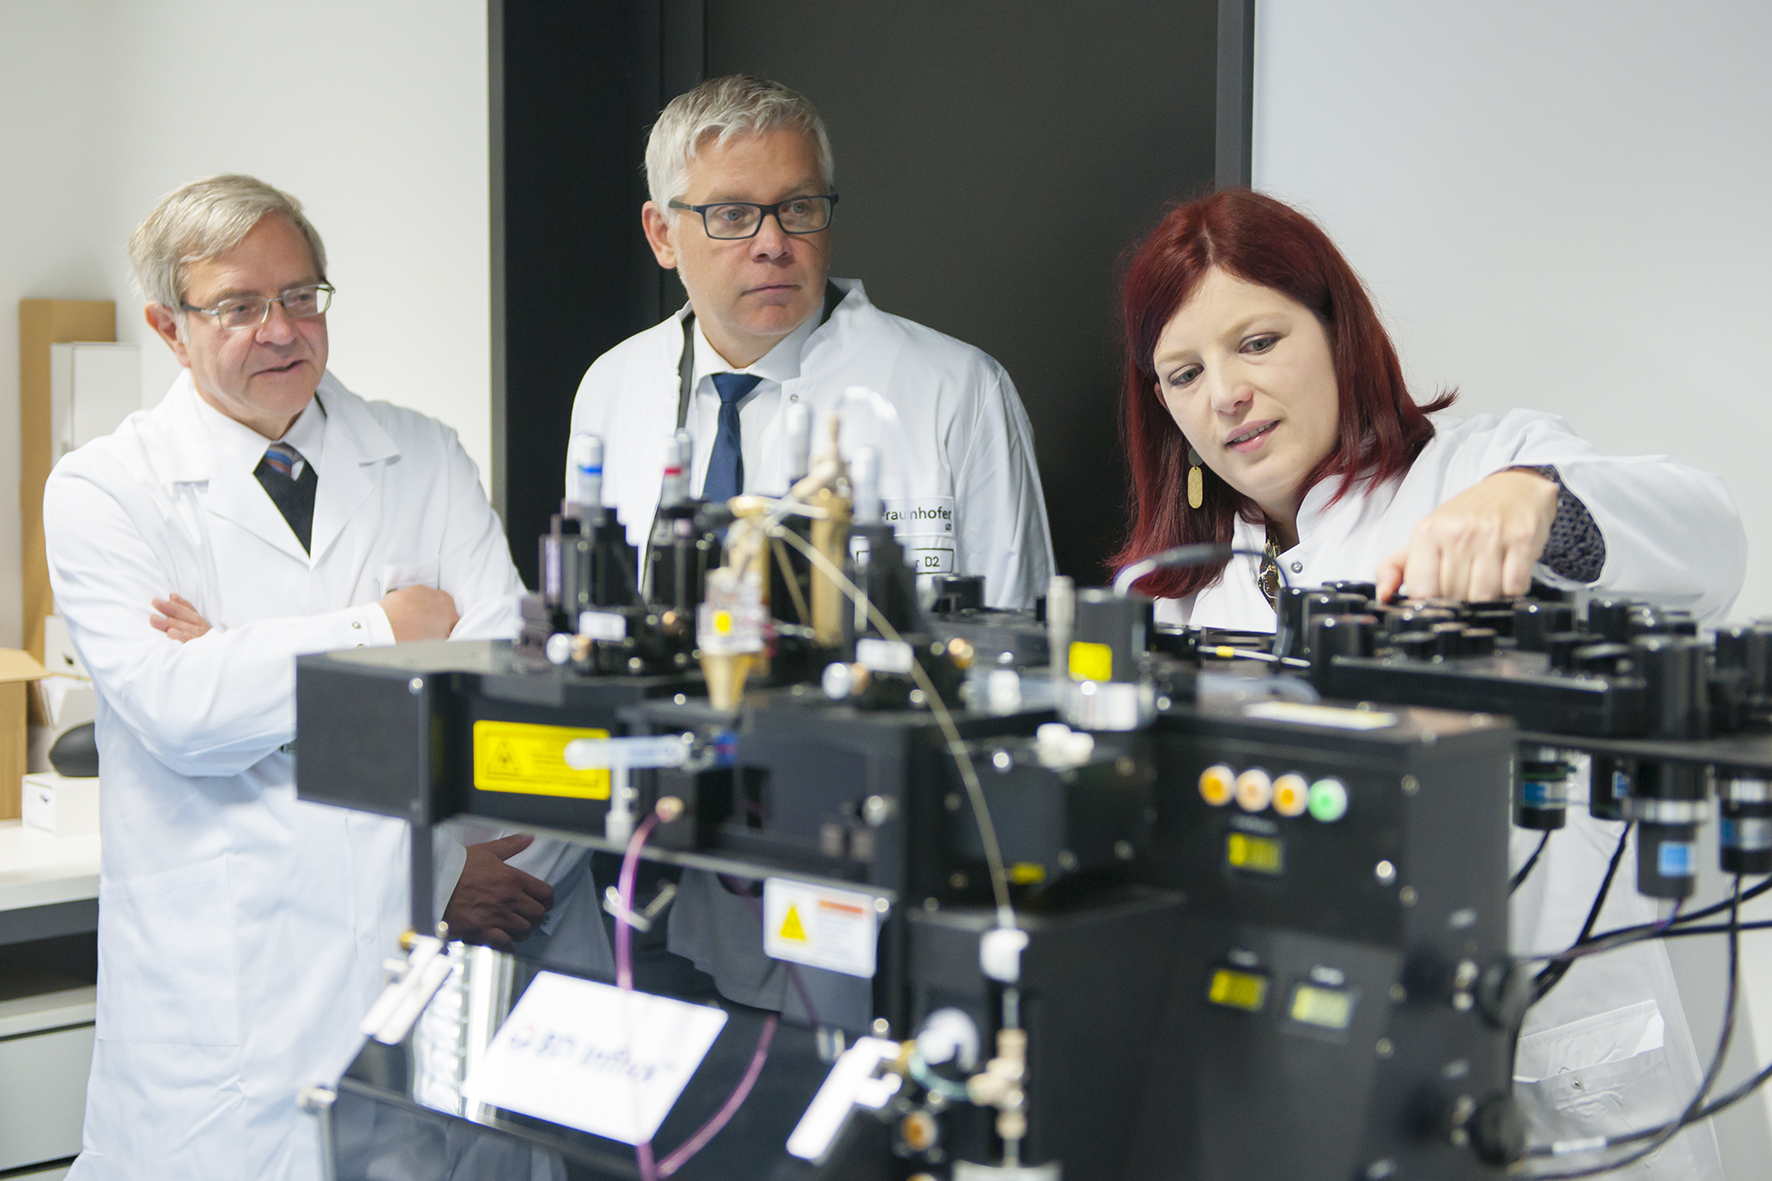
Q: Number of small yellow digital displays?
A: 3